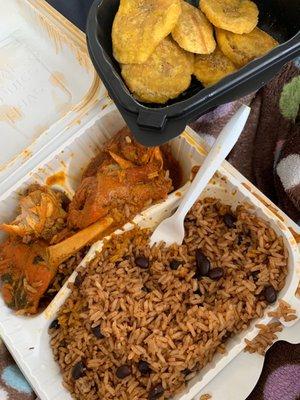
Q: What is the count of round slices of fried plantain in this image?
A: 6